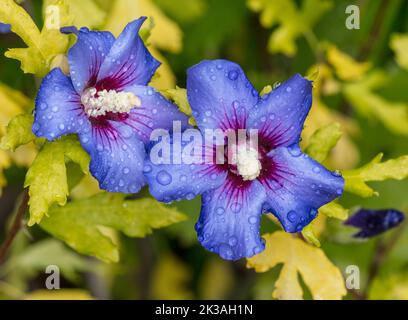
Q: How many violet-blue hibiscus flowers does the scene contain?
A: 2